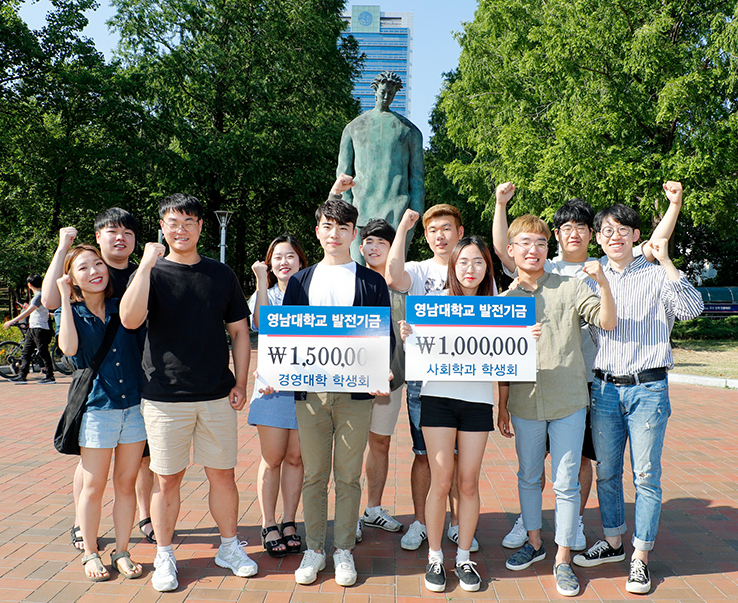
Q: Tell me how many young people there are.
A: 11